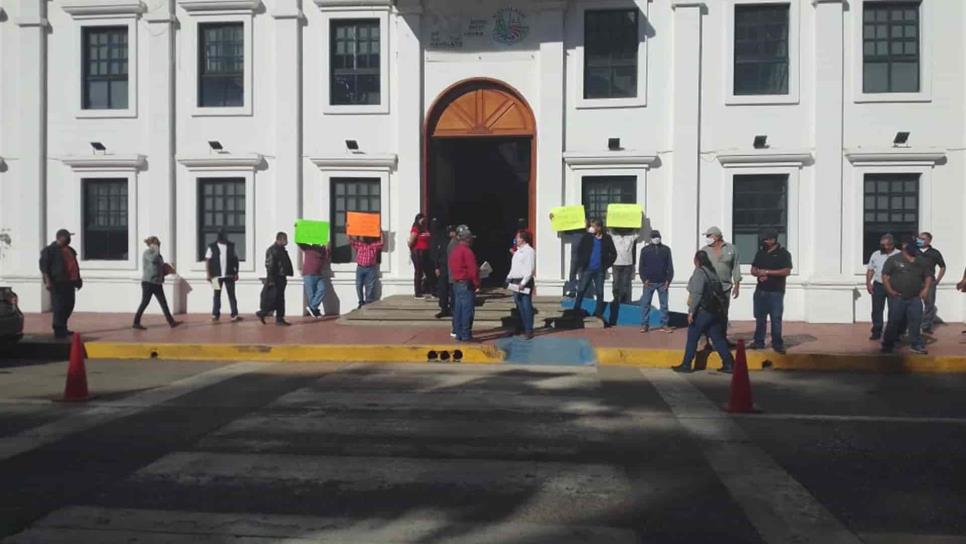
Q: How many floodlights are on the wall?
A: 6